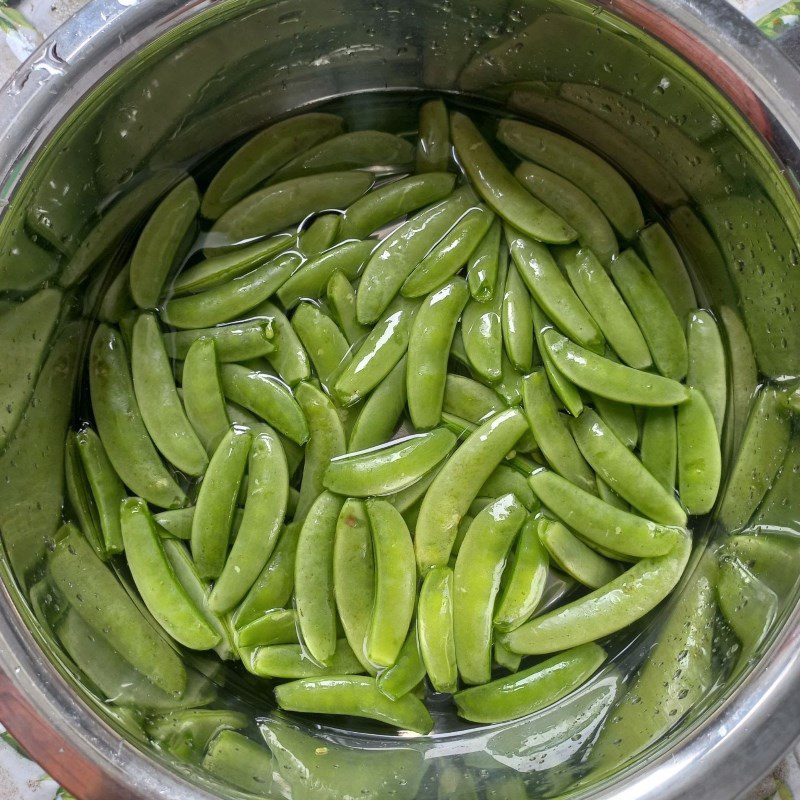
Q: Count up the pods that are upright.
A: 0